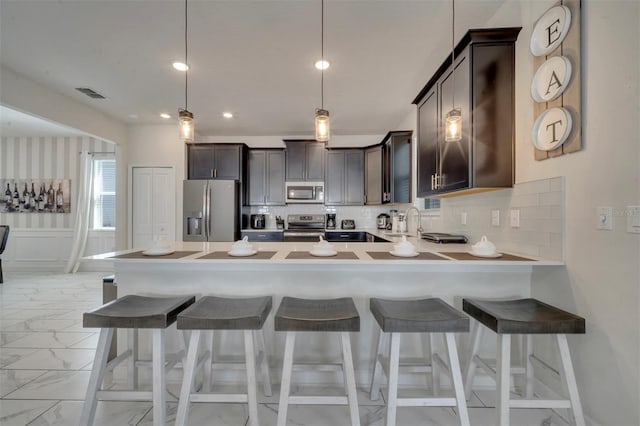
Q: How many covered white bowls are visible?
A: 5